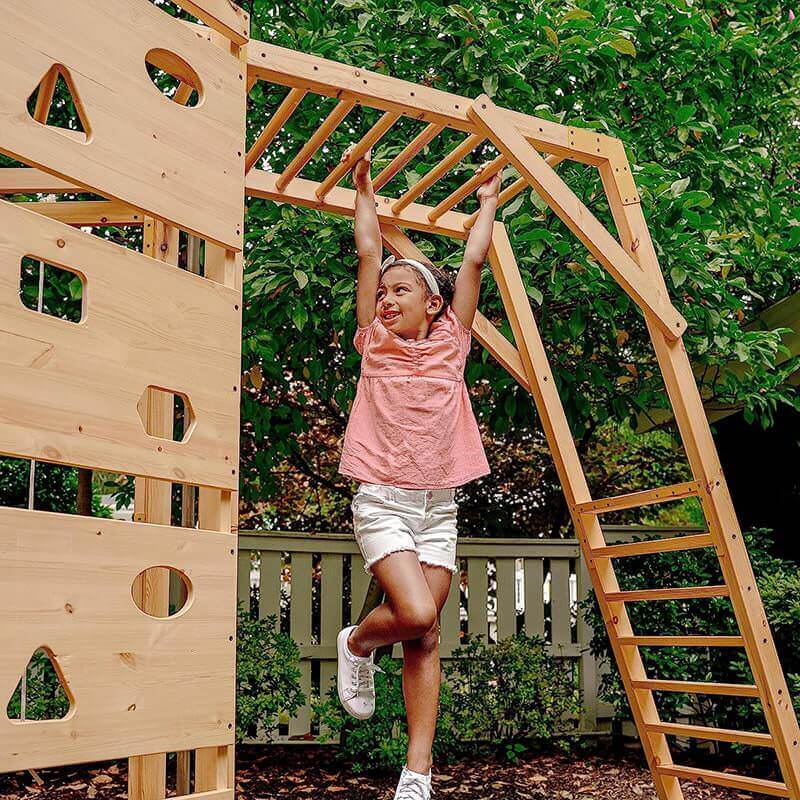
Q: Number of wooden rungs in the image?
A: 14